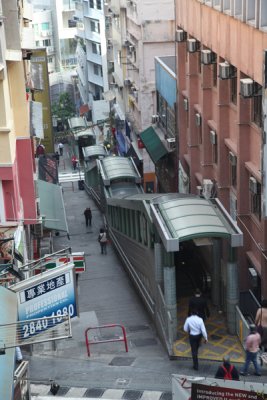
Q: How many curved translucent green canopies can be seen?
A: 5